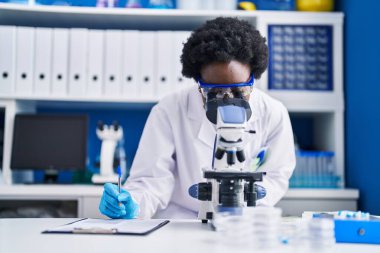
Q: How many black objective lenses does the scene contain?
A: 3